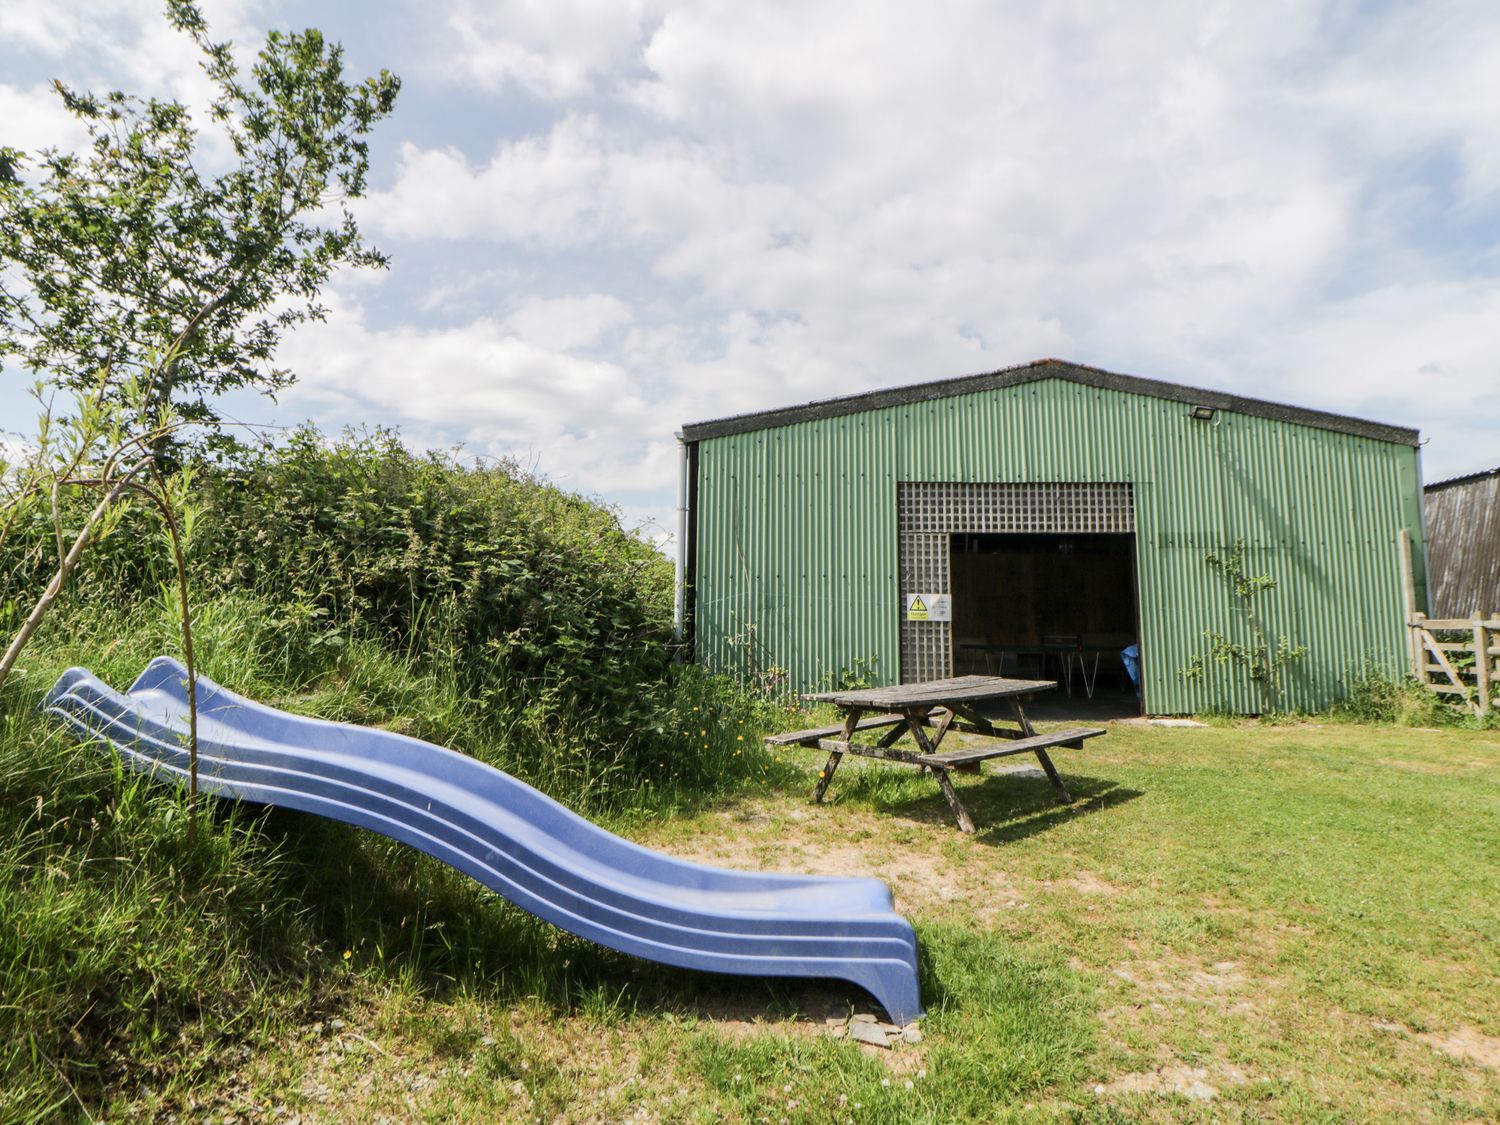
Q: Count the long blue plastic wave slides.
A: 1